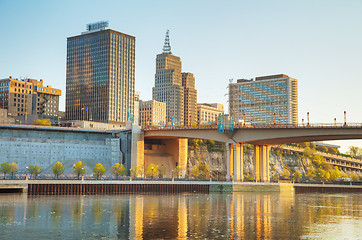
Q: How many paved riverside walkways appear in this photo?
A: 1